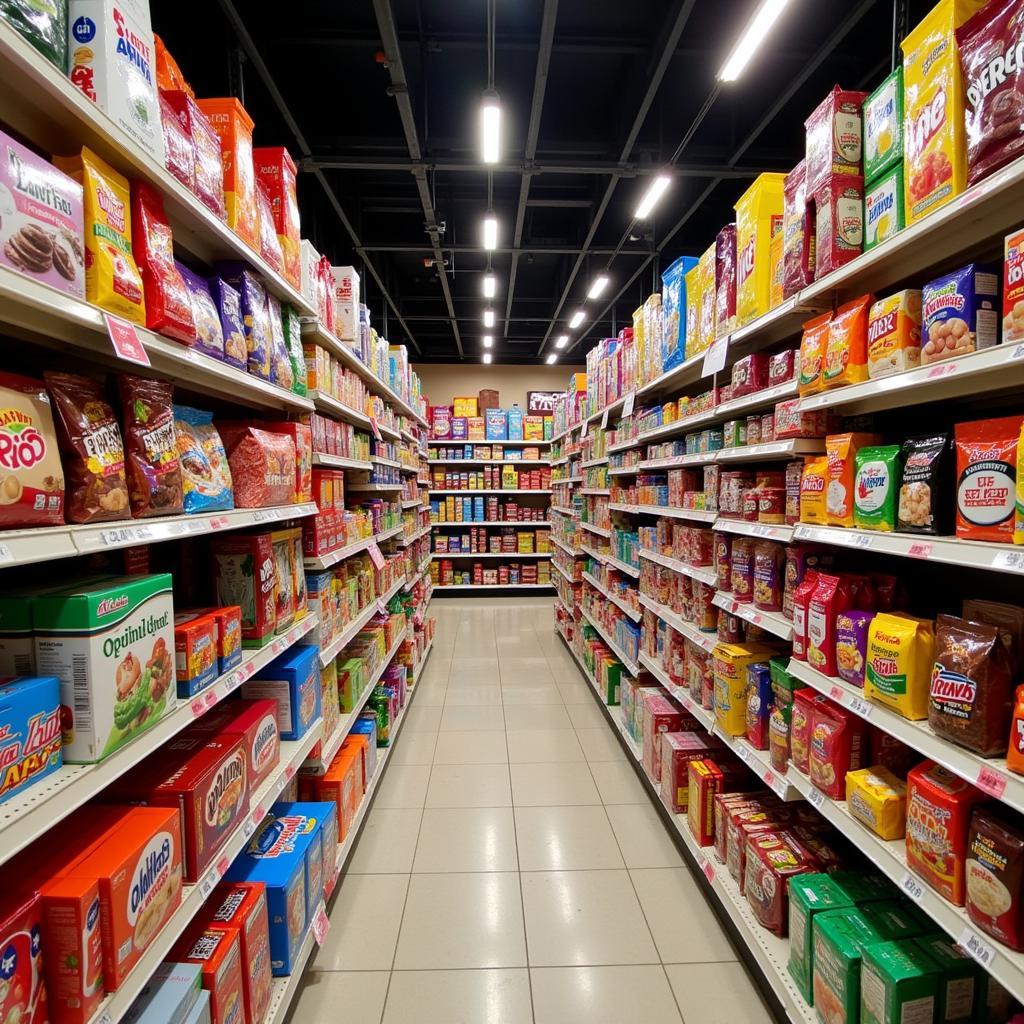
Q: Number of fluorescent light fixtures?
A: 12